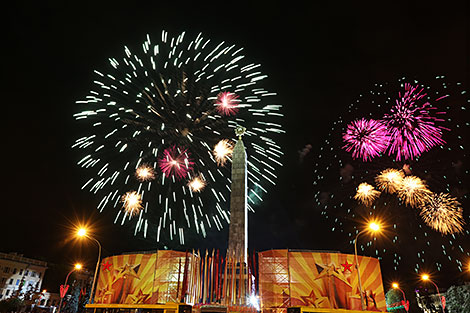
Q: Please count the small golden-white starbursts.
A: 8